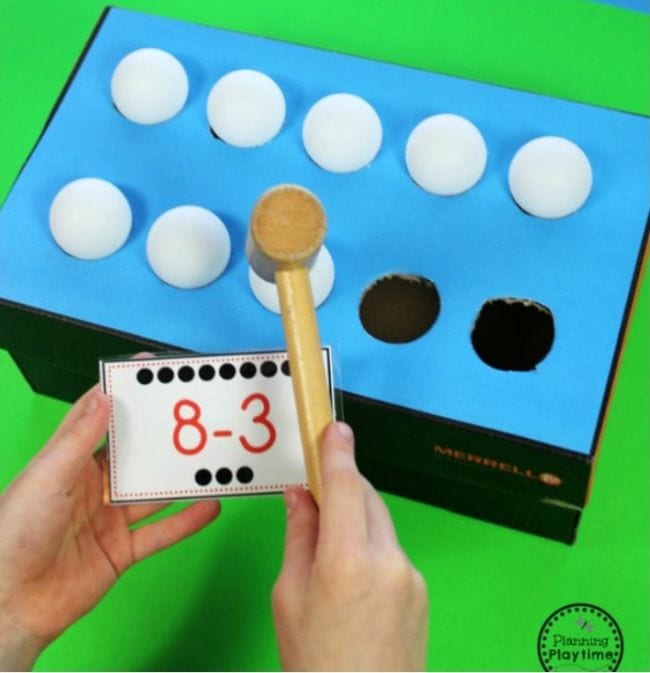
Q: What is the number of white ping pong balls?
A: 8